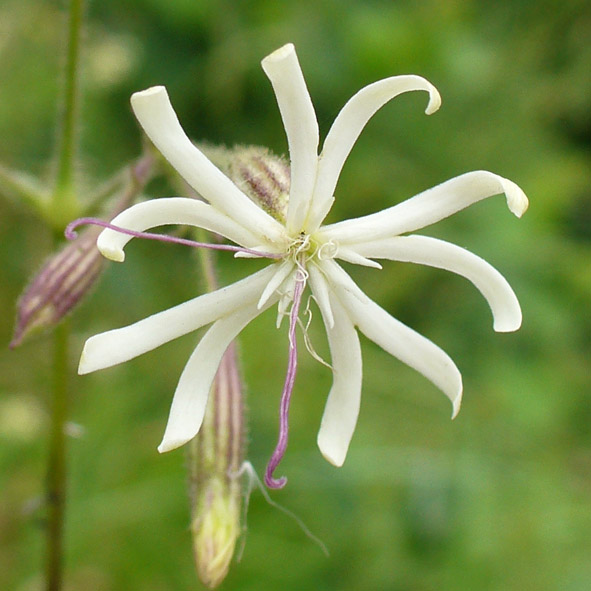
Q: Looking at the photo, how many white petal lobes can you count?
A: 10